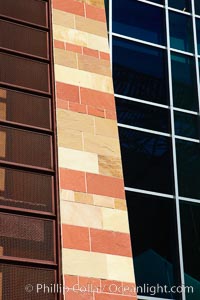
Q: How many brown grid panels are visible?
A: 8